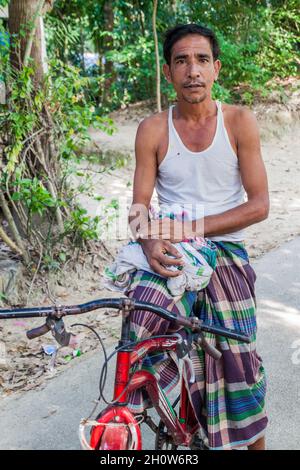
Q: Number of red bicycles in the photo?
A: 1